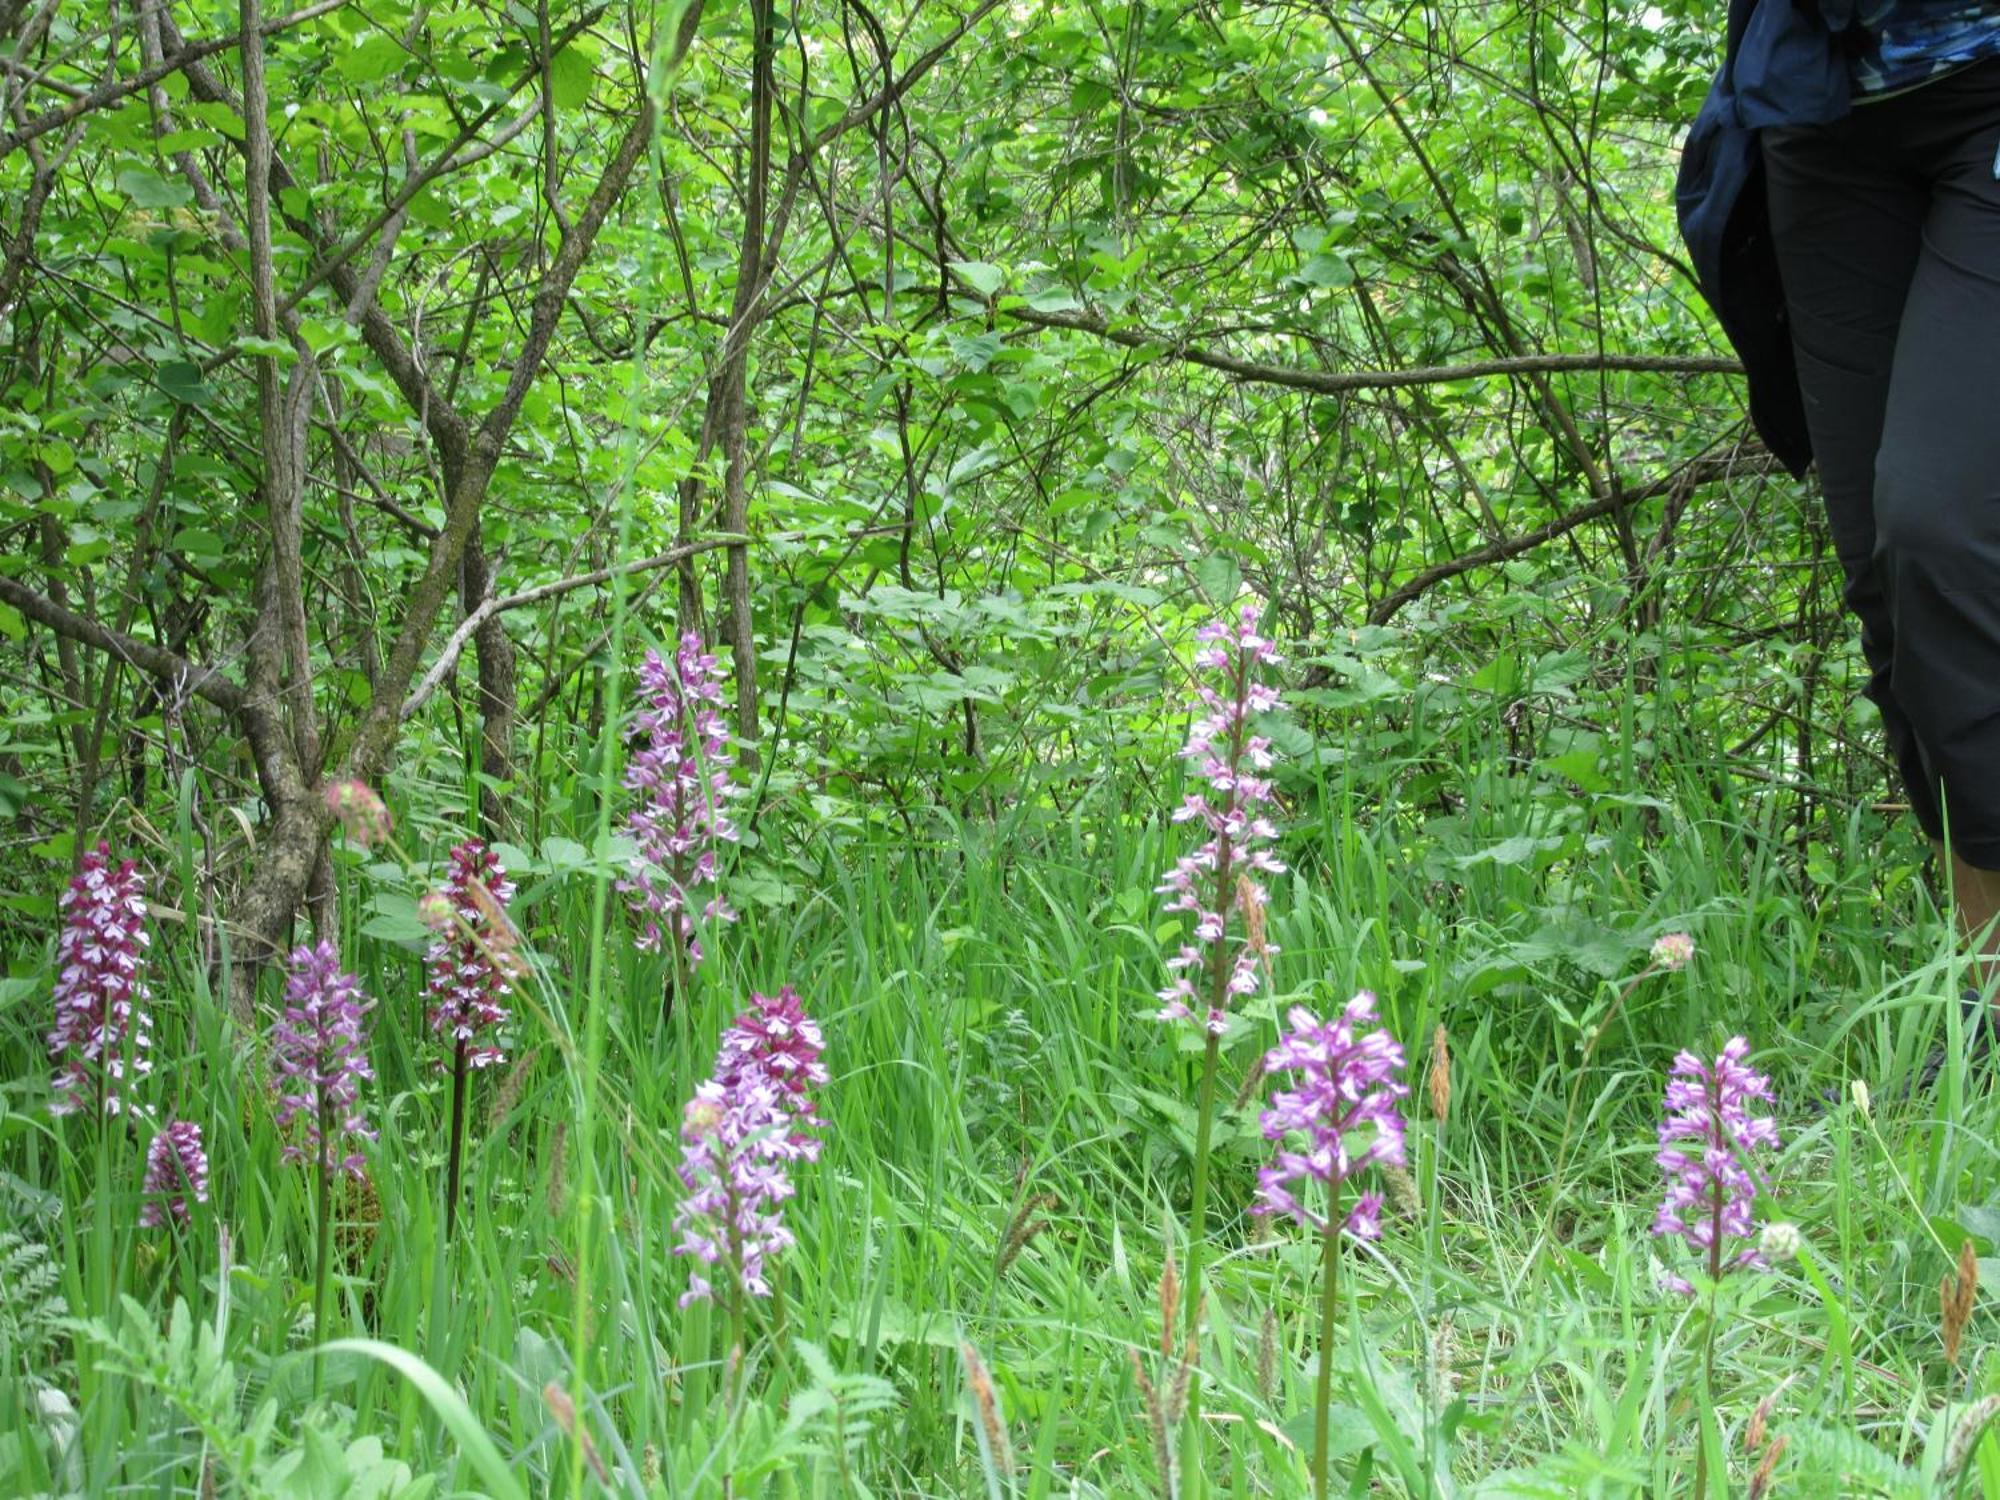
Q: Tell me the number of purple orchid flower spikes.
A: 10